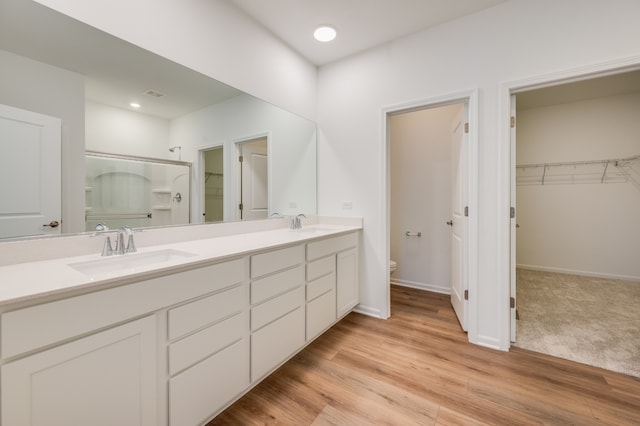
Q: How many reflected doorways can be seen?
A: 2